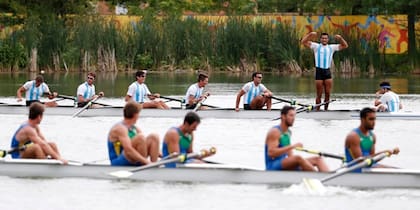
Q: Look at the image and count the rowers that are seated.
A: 11